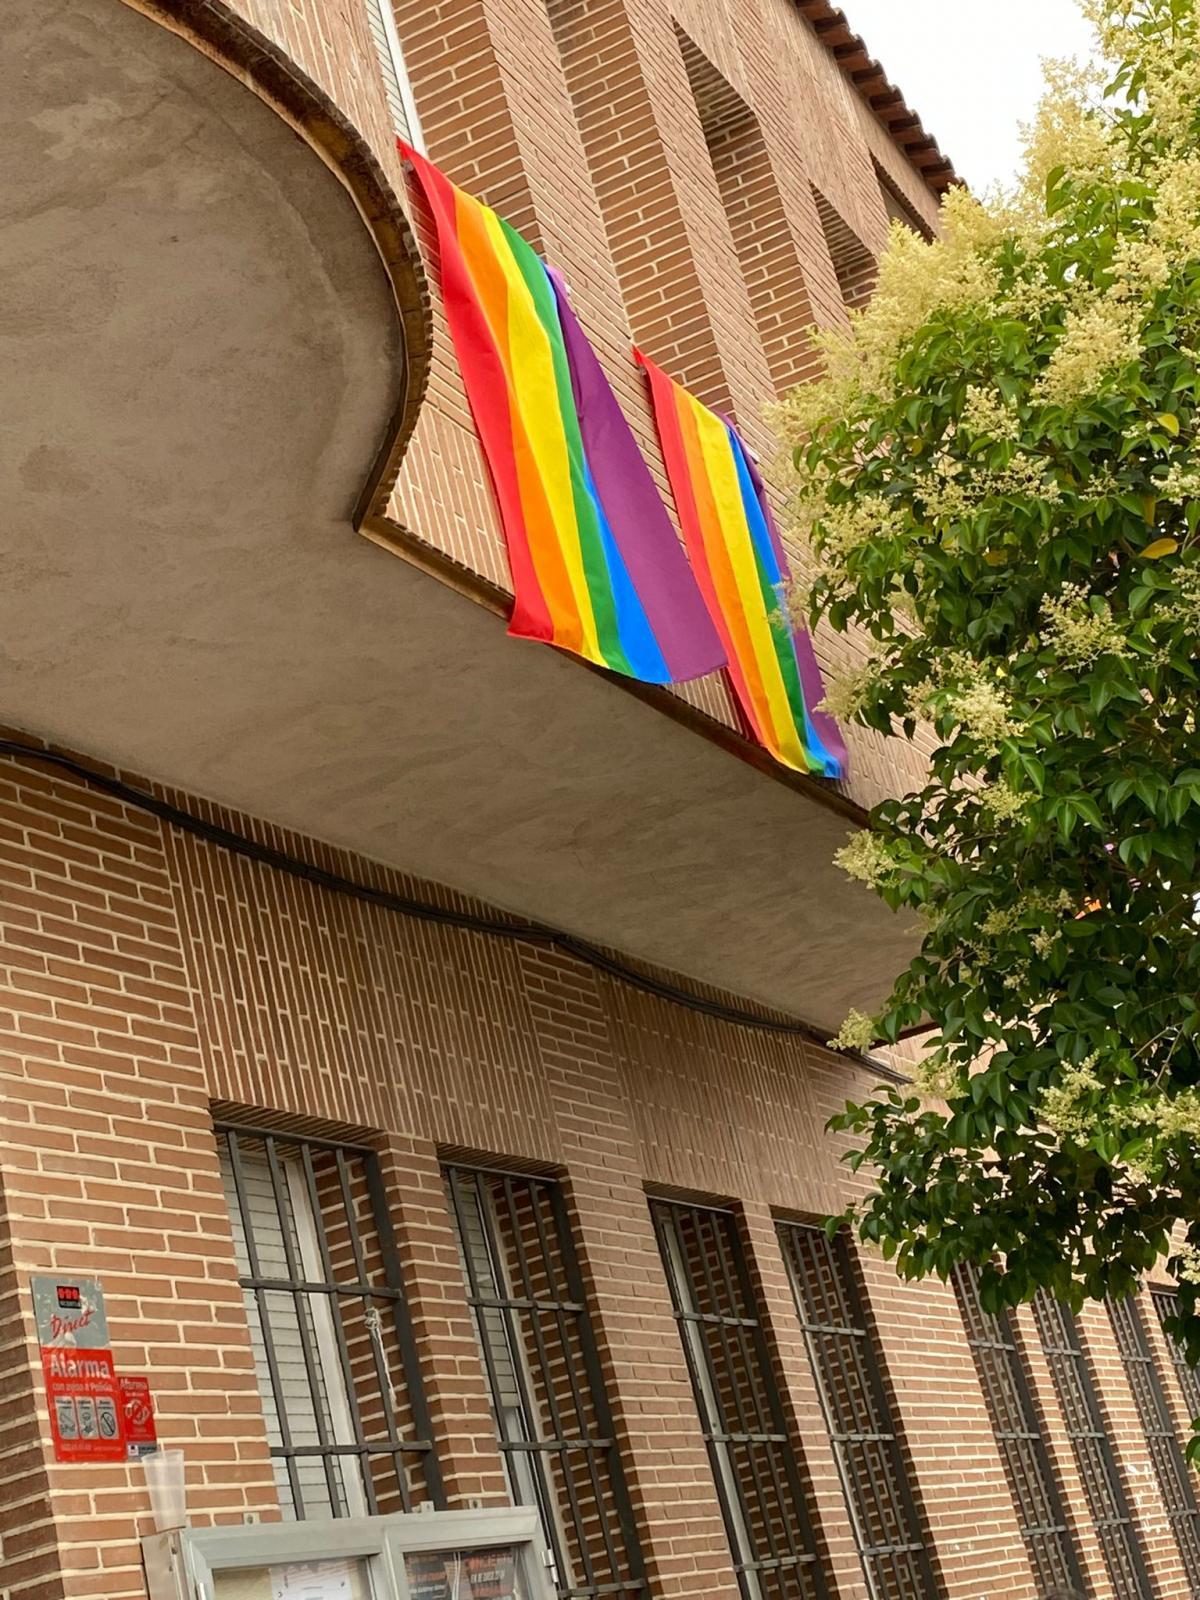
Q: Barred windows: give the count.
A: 8